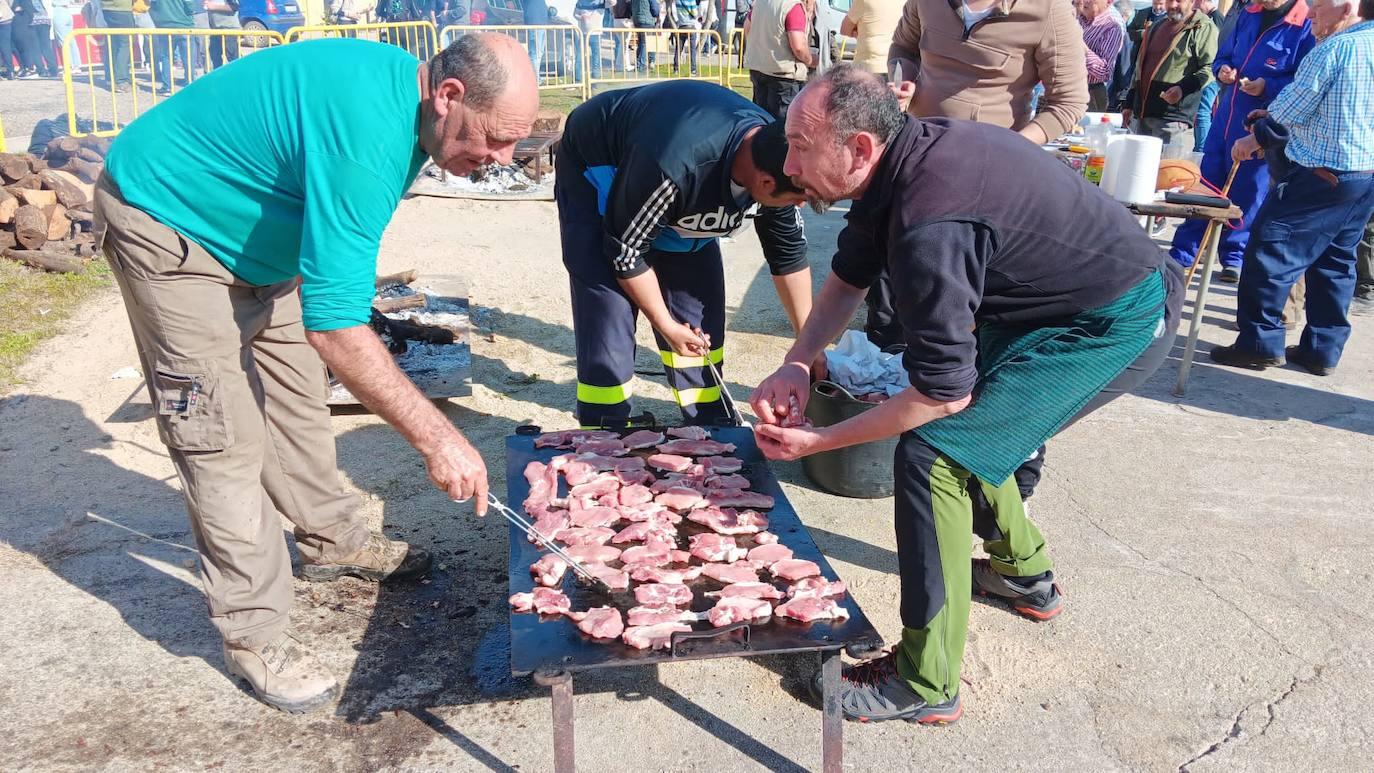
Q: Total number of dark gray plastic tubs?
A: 1